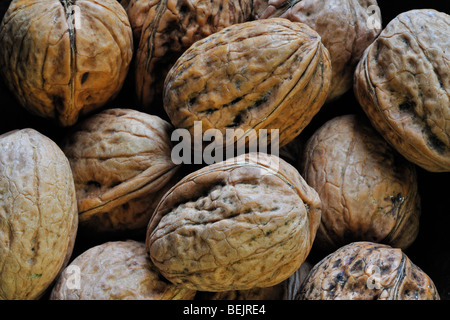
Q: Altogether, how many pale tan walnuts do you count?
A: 11